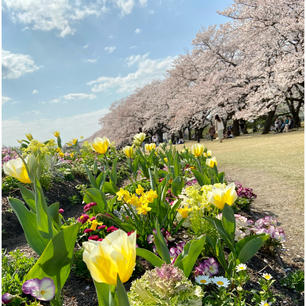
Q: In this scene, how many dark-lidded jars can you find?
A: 0